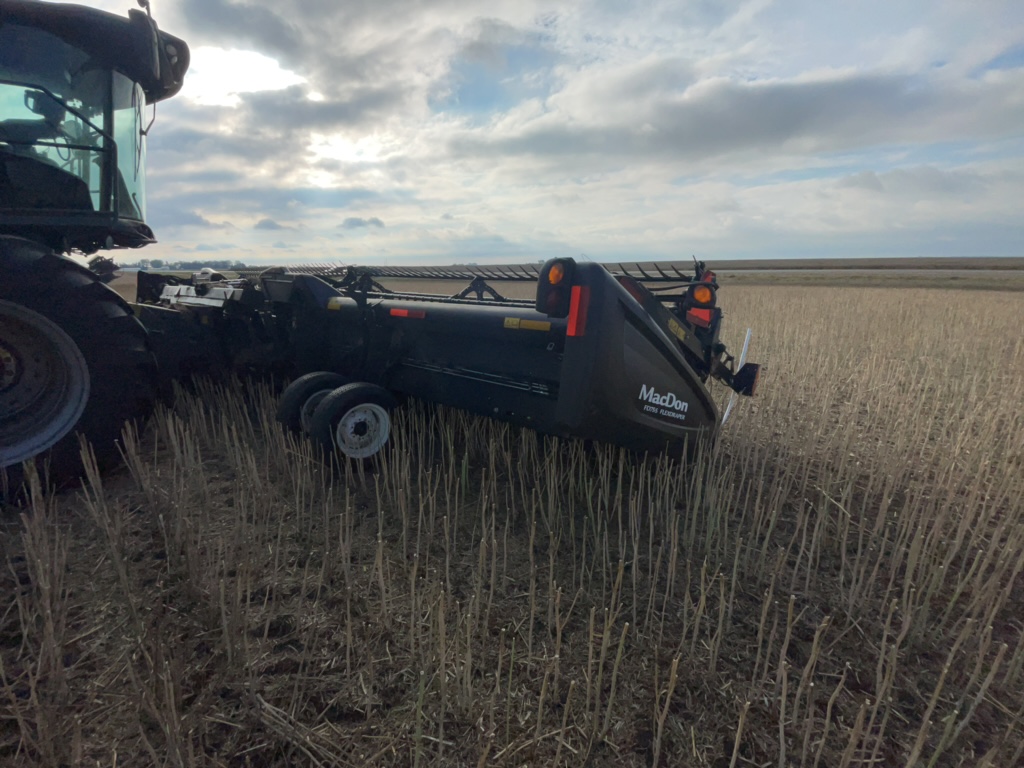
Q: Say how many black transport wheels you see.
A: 2